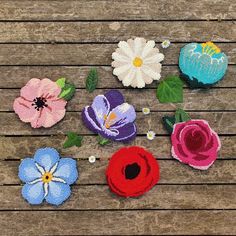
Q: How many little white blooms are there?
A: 4